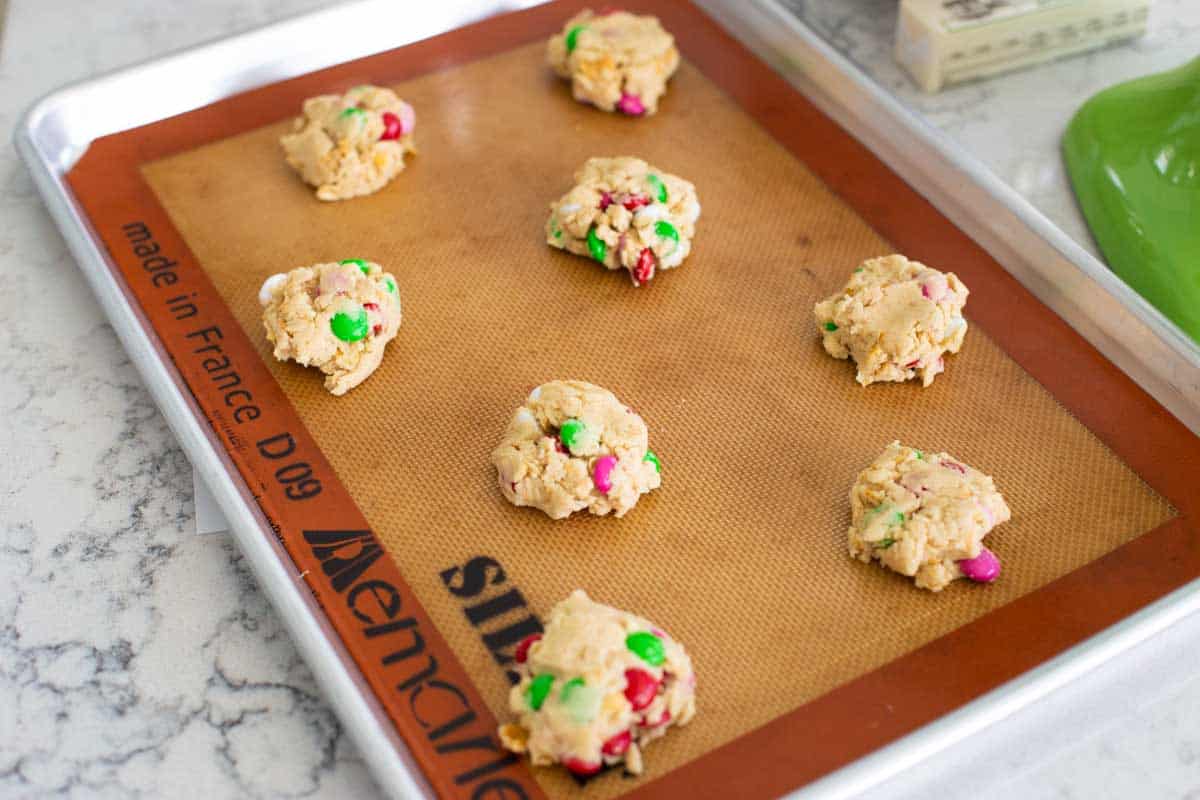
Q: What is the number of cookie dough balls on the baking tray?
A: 8